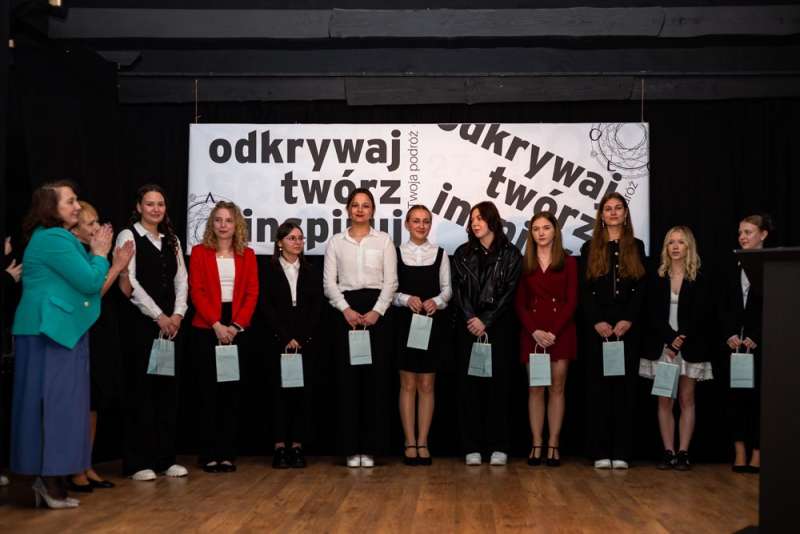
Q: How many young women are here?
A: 10